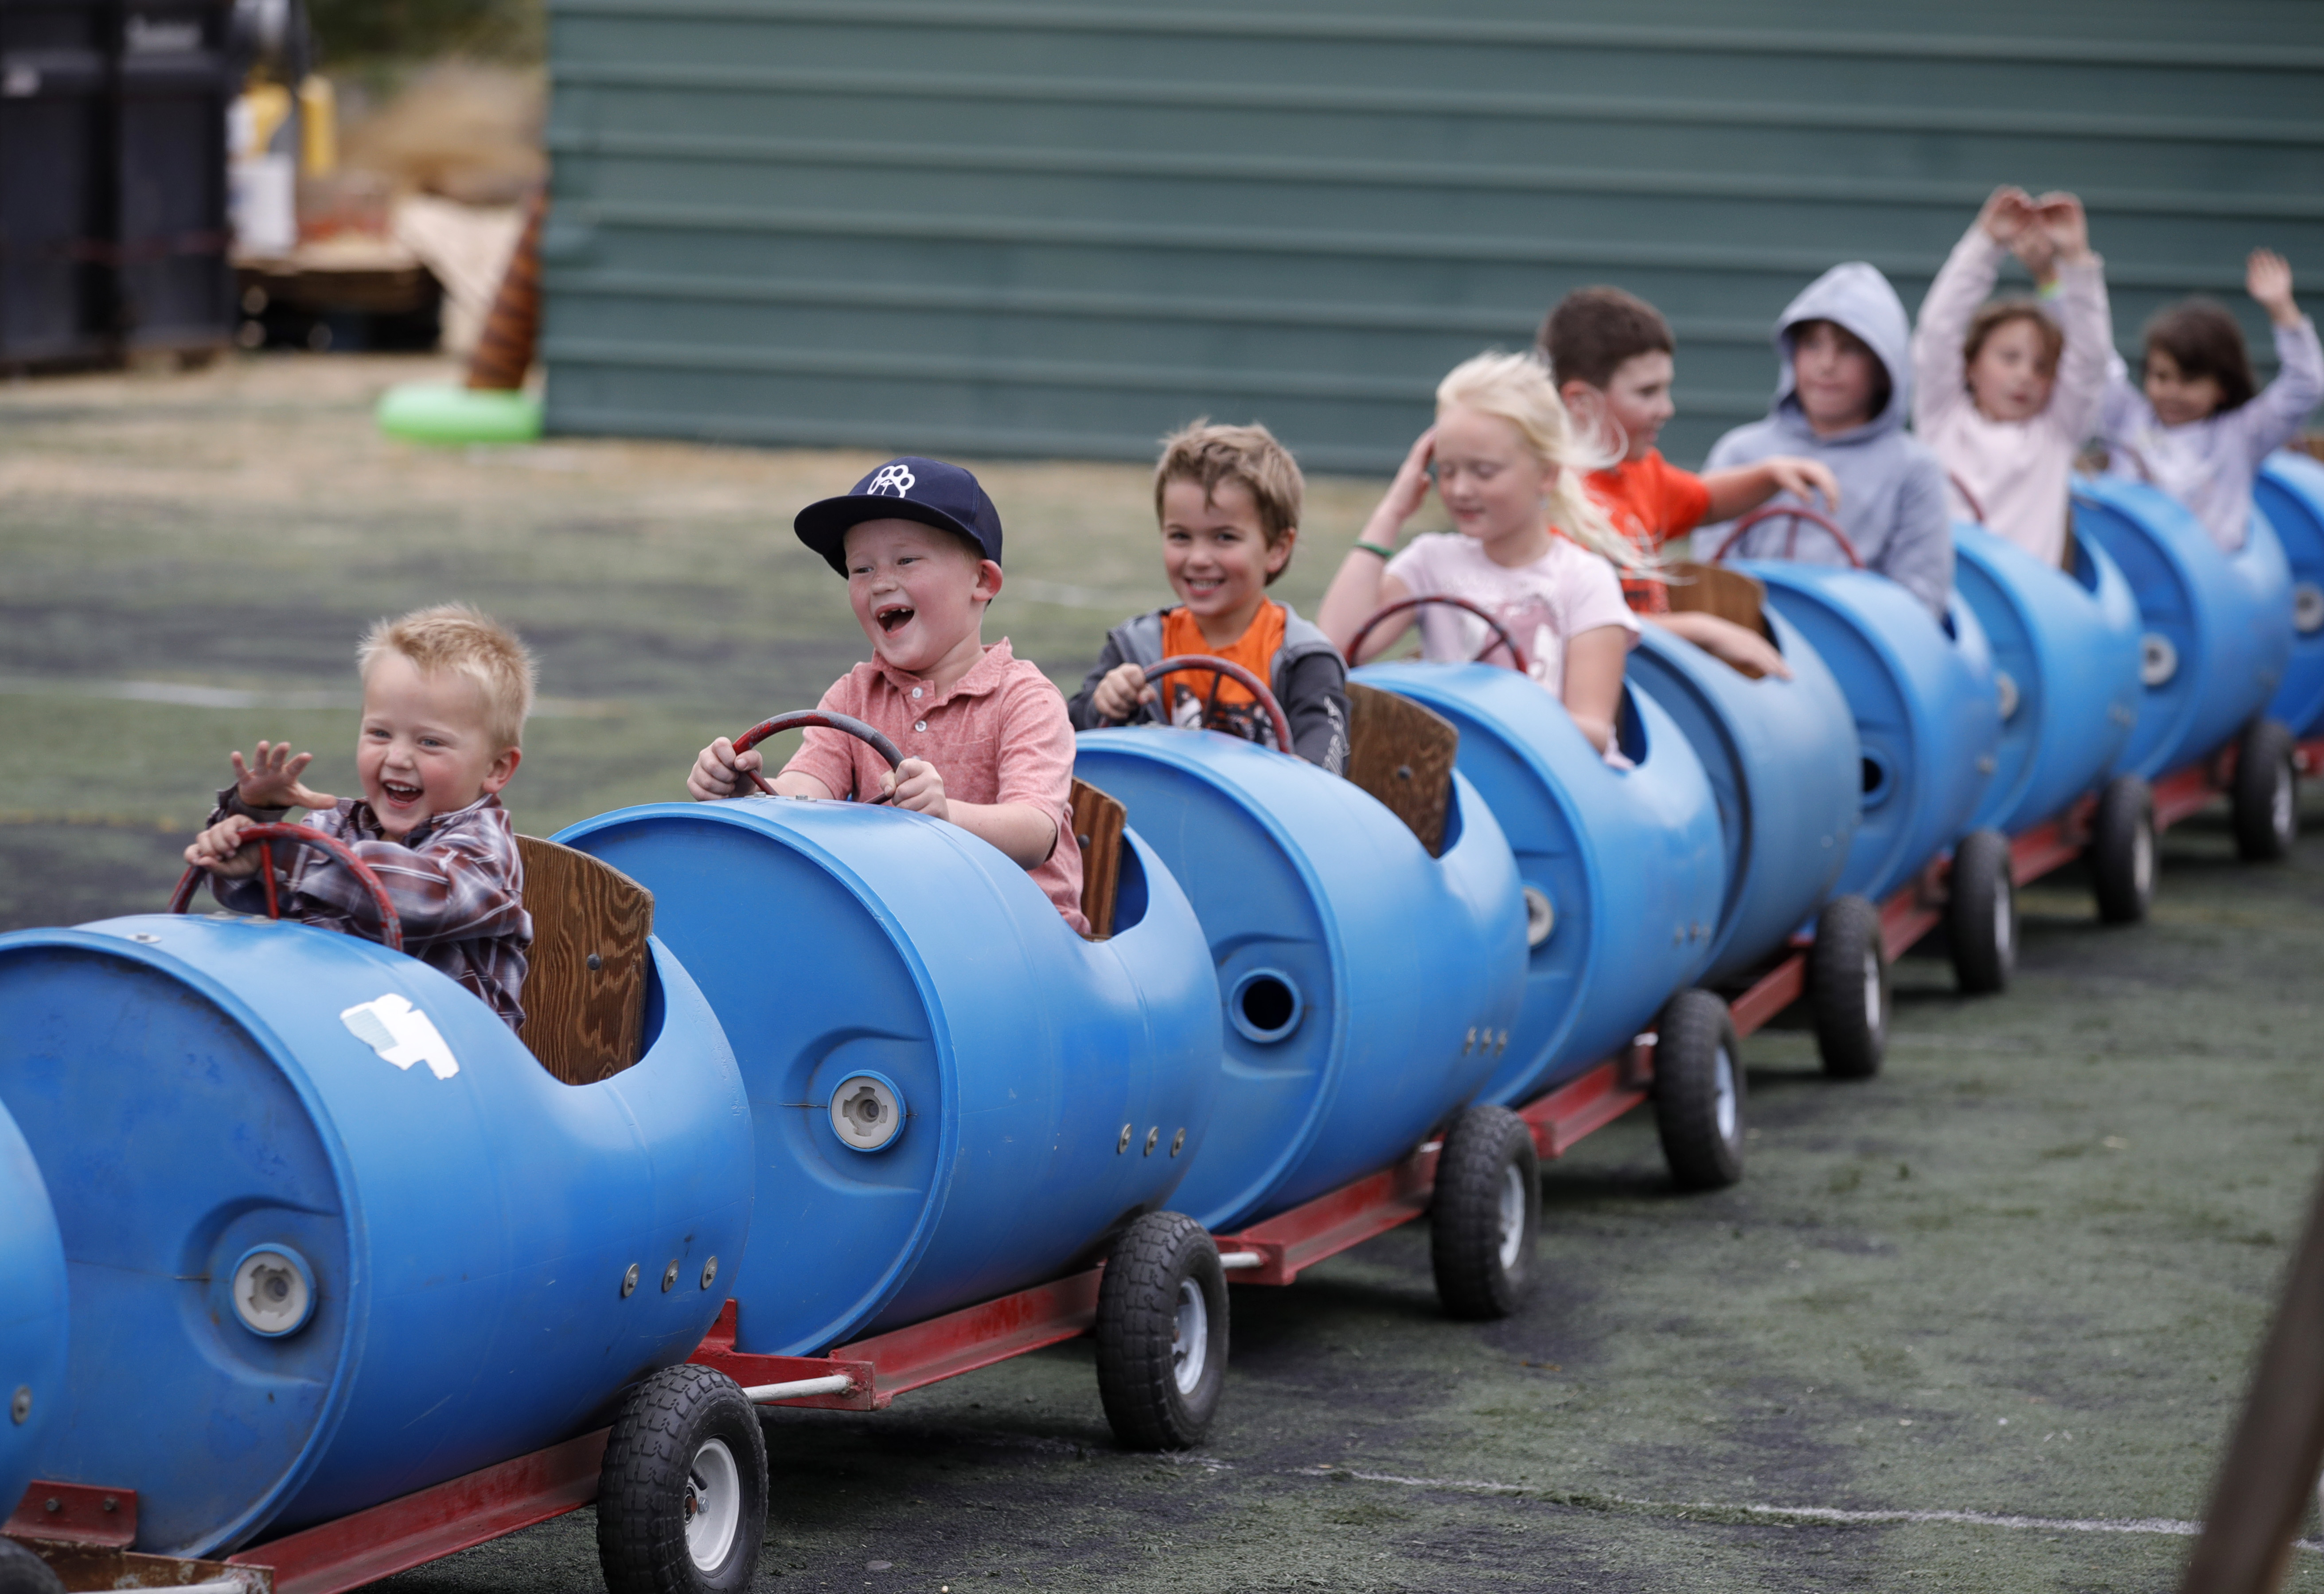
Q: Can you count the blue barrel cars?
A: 10